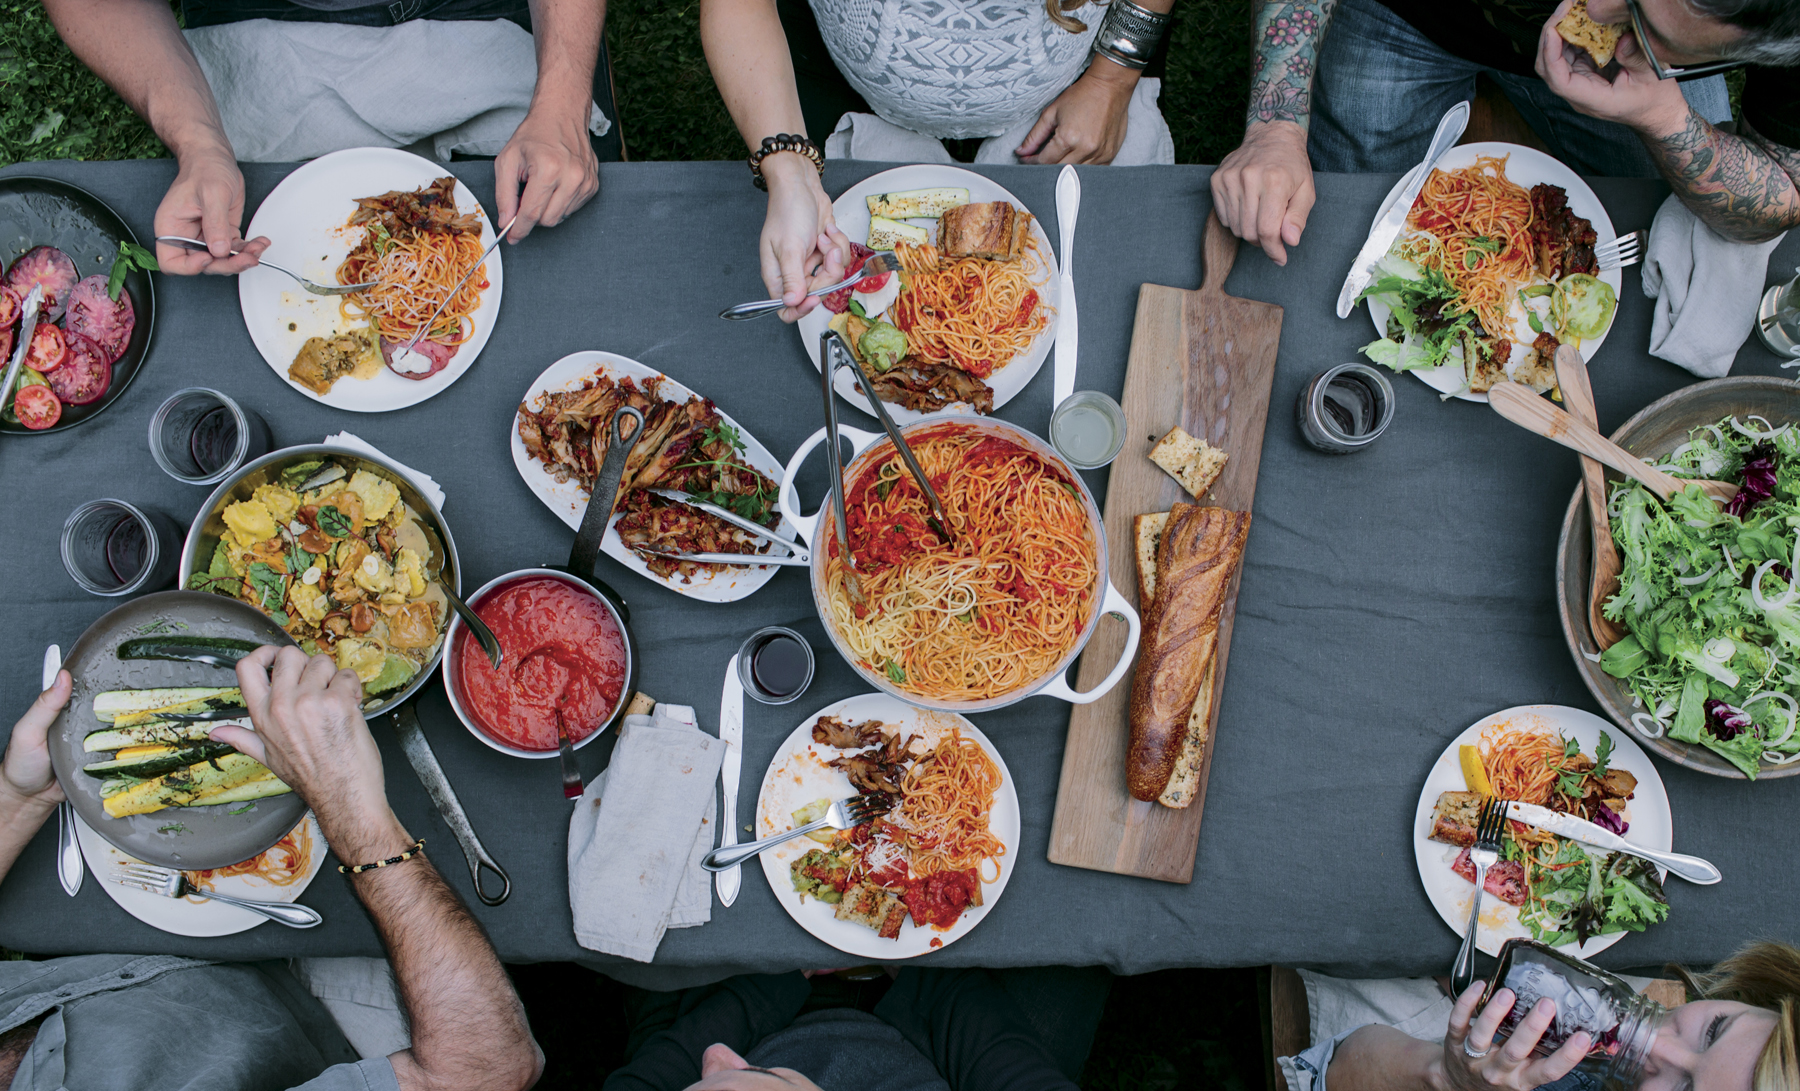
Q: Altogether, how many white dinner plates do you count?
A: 6